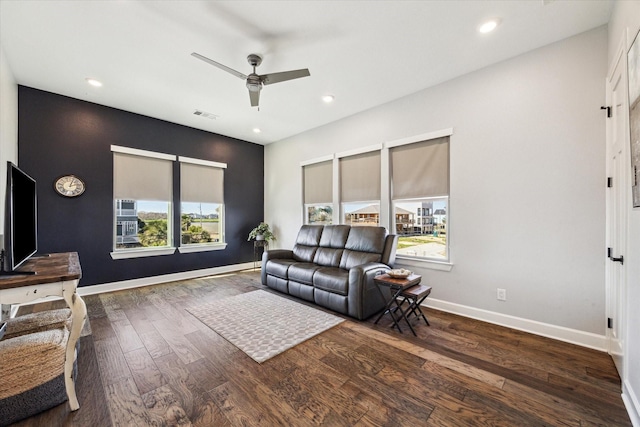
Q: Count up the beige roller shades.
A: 5